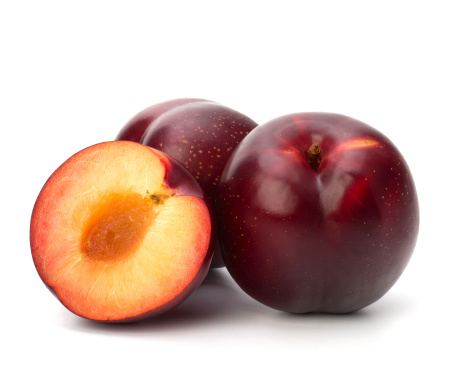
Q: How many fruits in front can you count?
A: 2